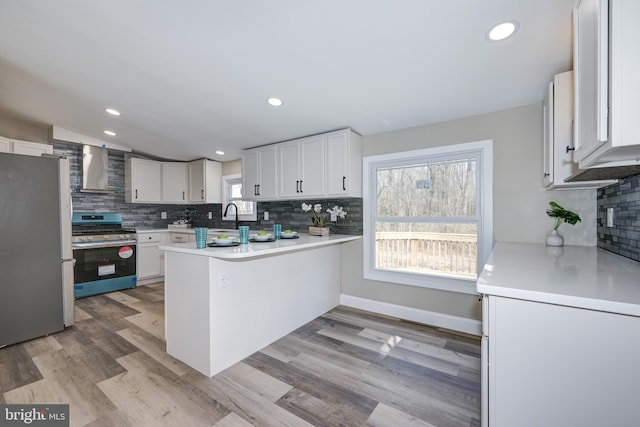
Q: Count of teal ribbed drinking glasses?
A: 3